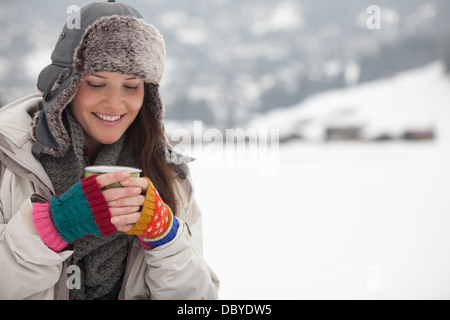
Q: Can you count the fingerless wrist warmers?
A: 2